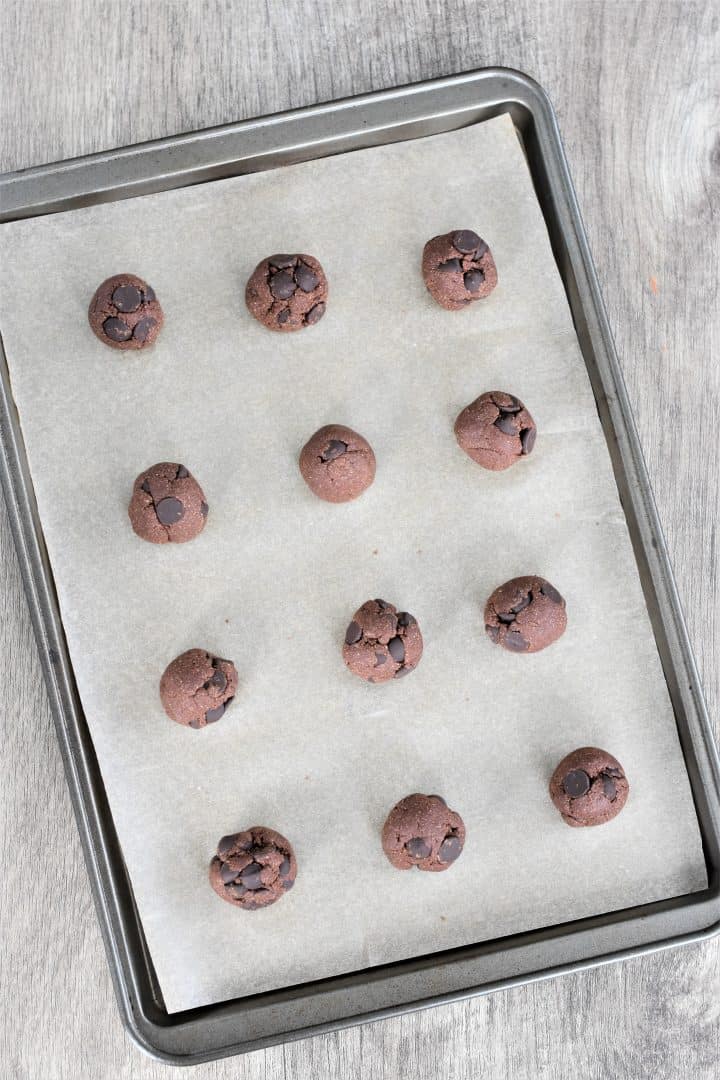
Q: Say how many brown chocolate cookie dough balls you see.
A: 12